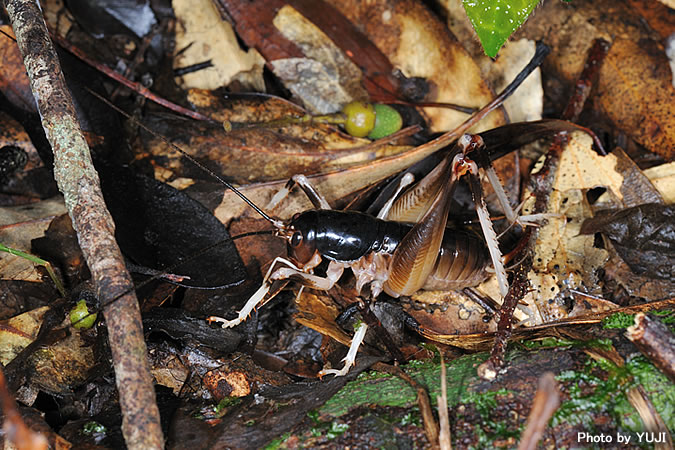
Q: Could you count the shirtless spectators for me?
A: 0